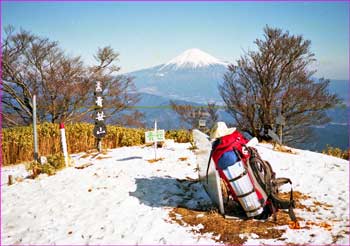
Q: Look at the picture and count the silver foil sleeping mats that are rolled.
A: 1